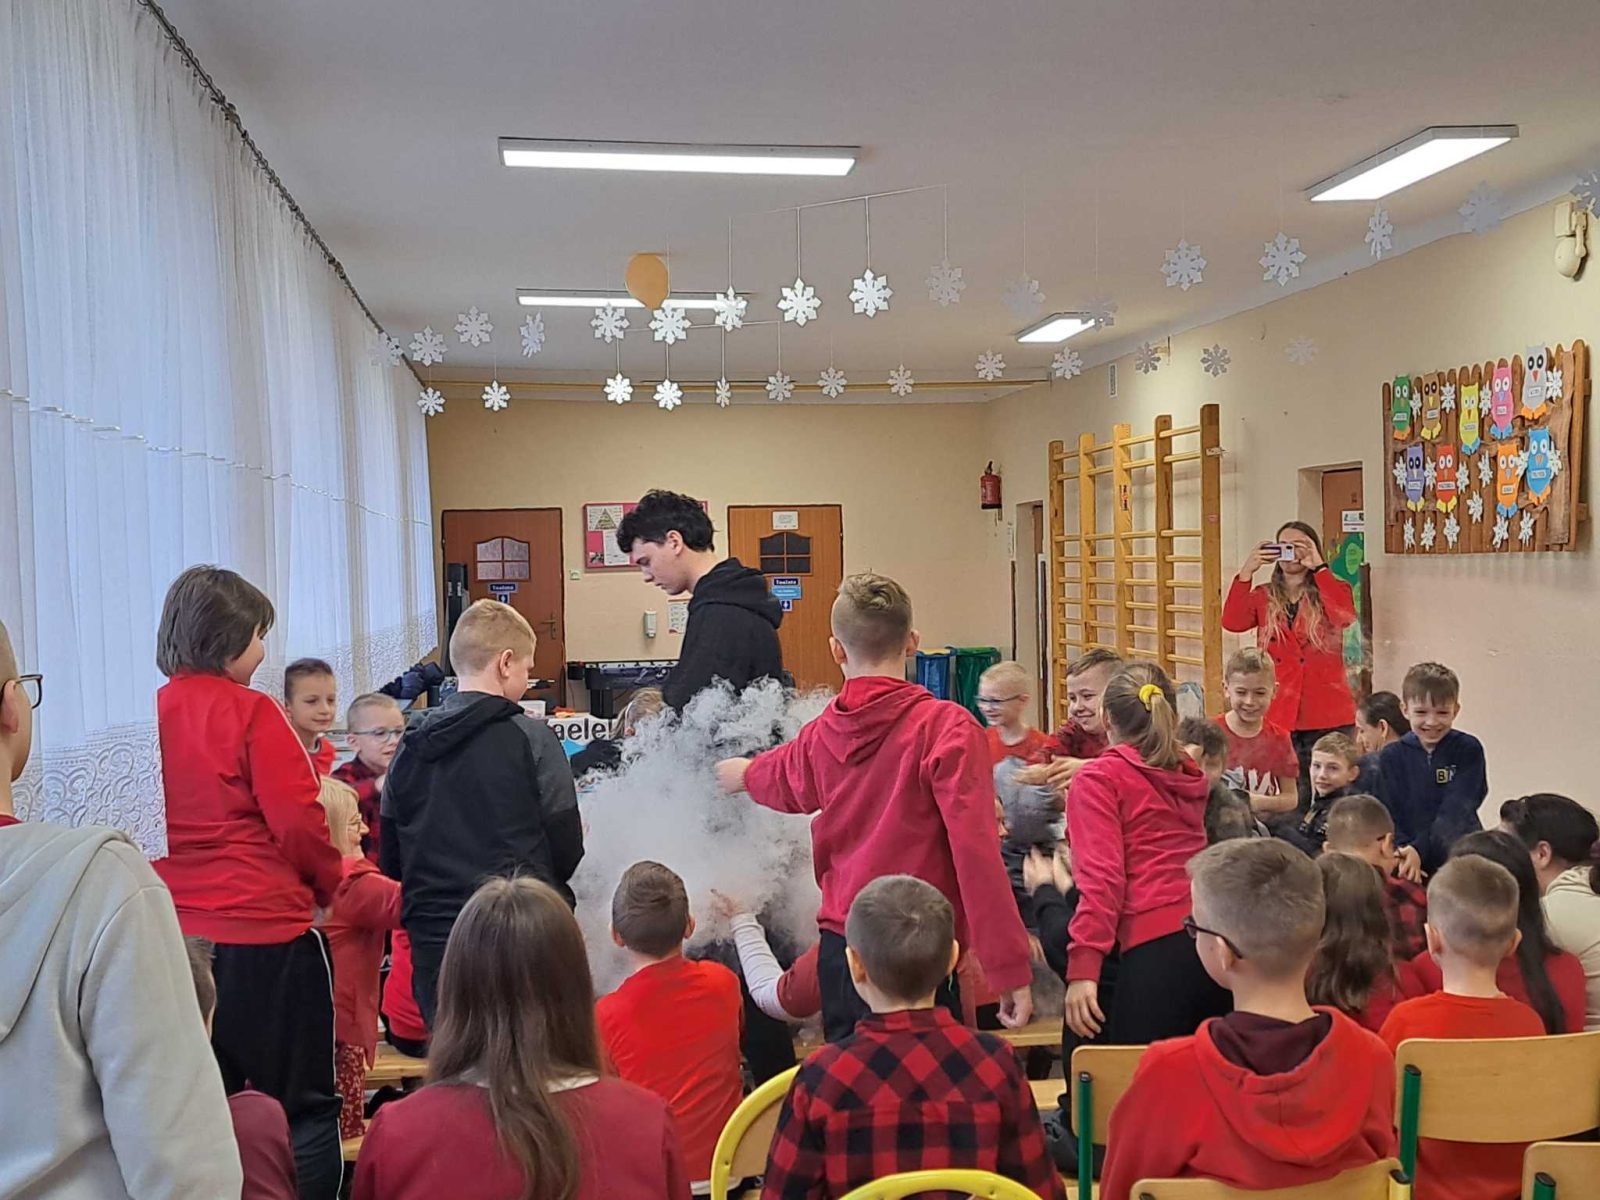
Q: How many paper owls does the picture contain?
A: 9